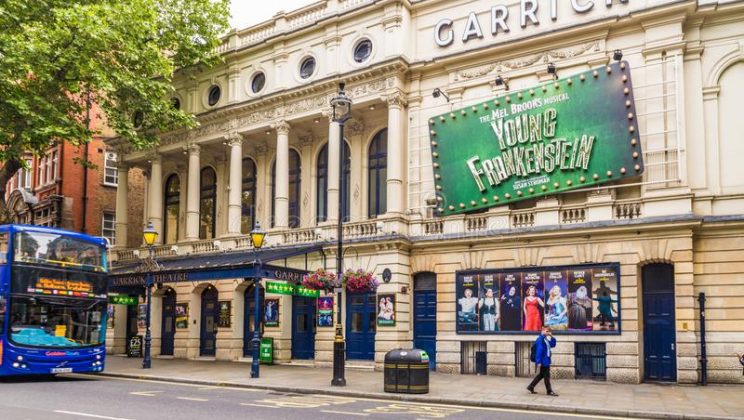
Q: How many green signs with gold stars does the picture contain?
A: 3